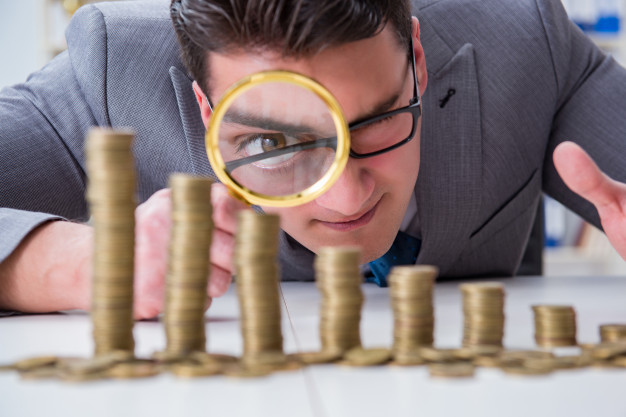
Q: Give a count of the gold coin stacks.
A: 8